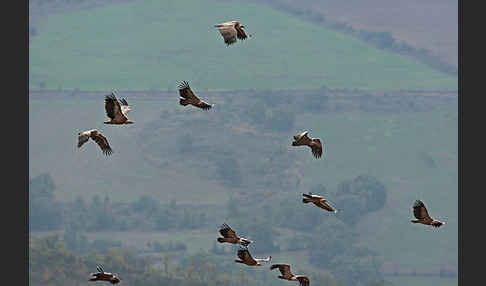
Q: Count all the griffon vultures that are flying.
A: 11